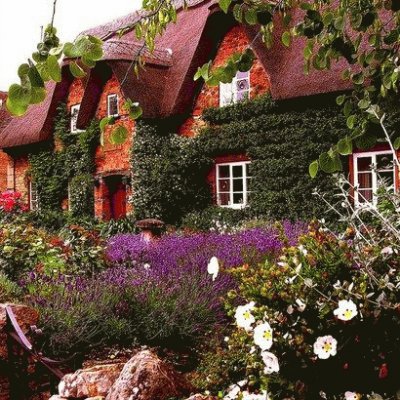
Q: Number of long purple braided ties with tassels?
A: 0